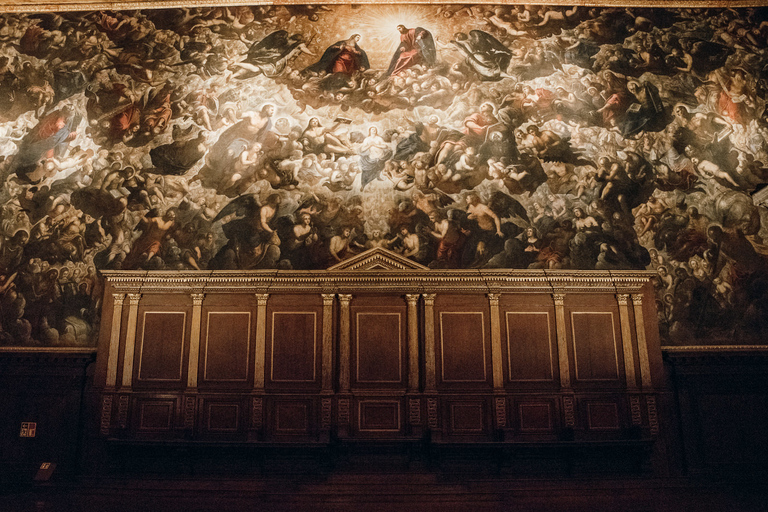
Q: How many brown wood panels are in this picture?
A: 14